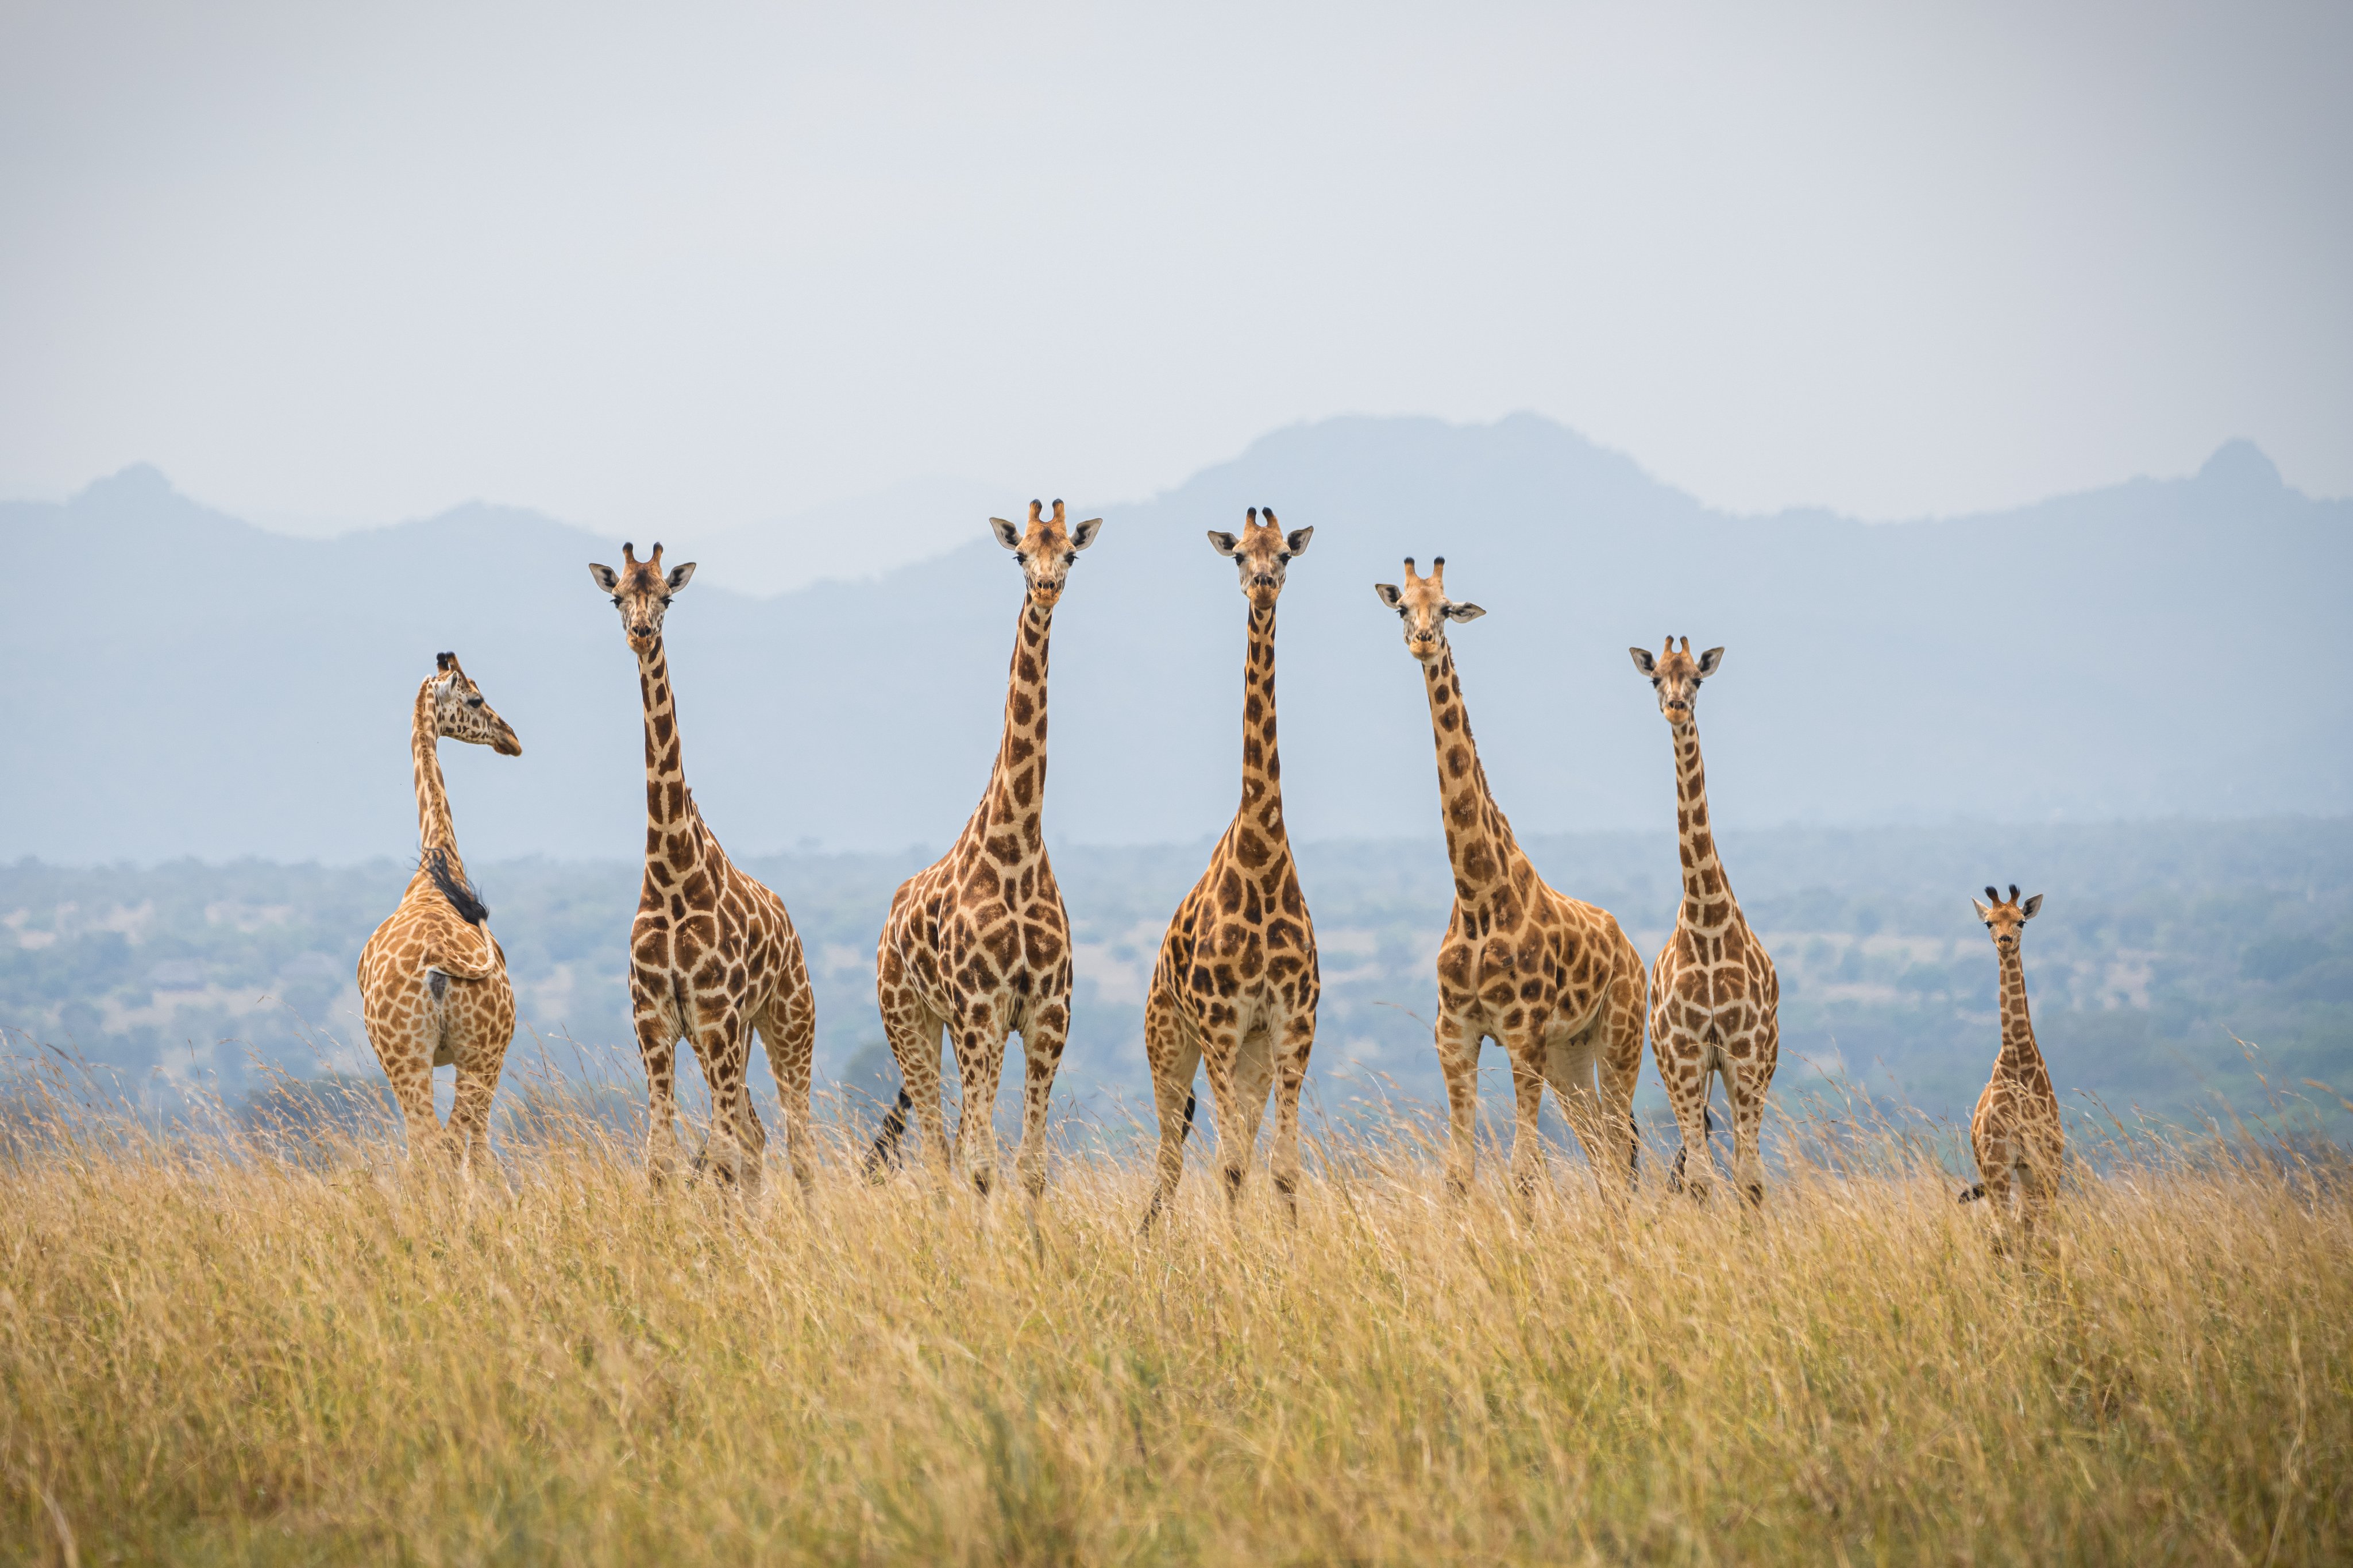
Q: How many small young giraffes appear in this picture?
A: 1